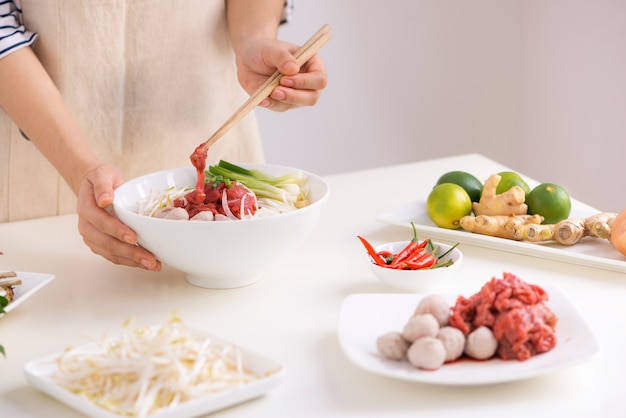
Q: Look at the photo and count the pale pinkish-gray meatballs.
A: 6